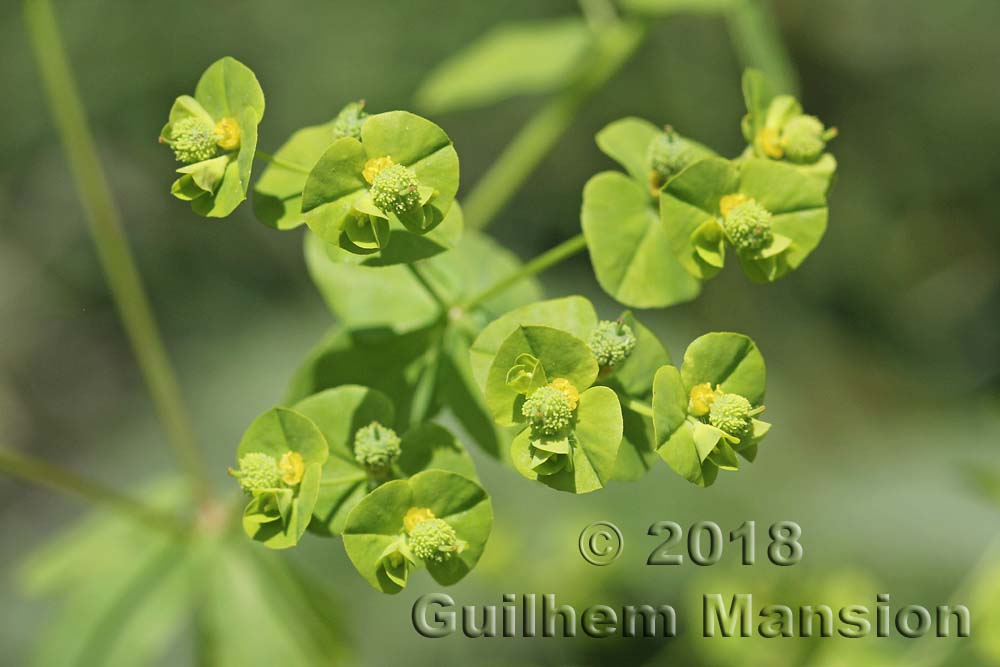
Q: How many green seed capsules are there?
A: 12